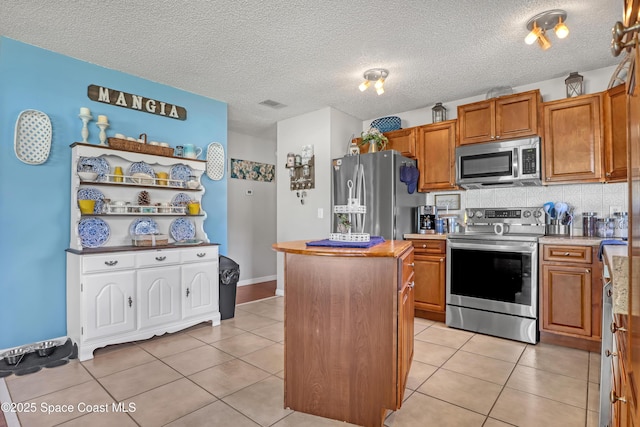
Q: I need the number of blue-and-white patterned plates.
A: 8